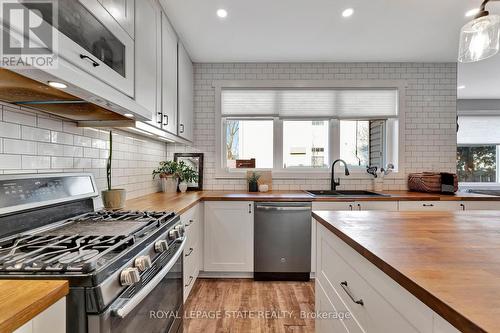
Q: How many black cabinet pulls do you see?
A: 13